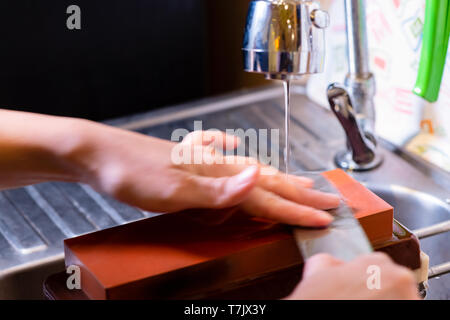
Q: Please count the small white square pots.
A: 0